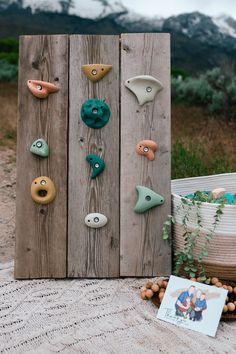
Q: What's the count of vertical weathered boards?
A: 3